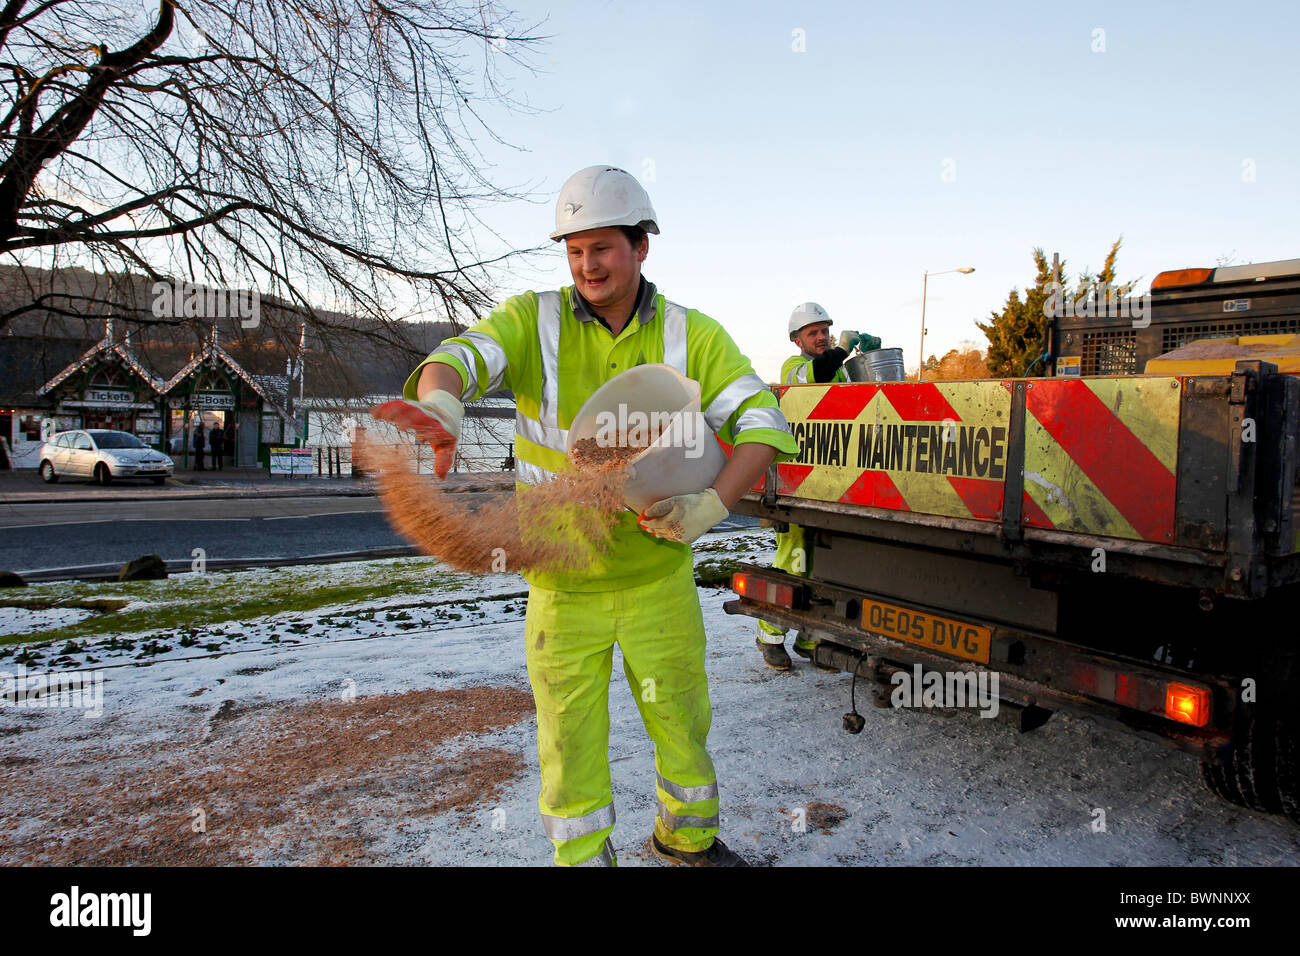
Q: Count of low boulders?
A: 2